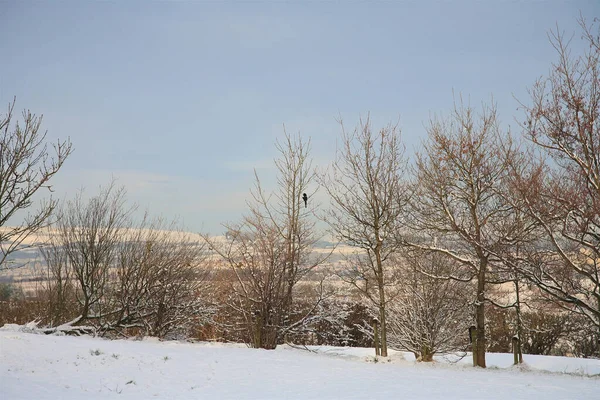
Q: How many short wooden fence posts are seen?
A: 3